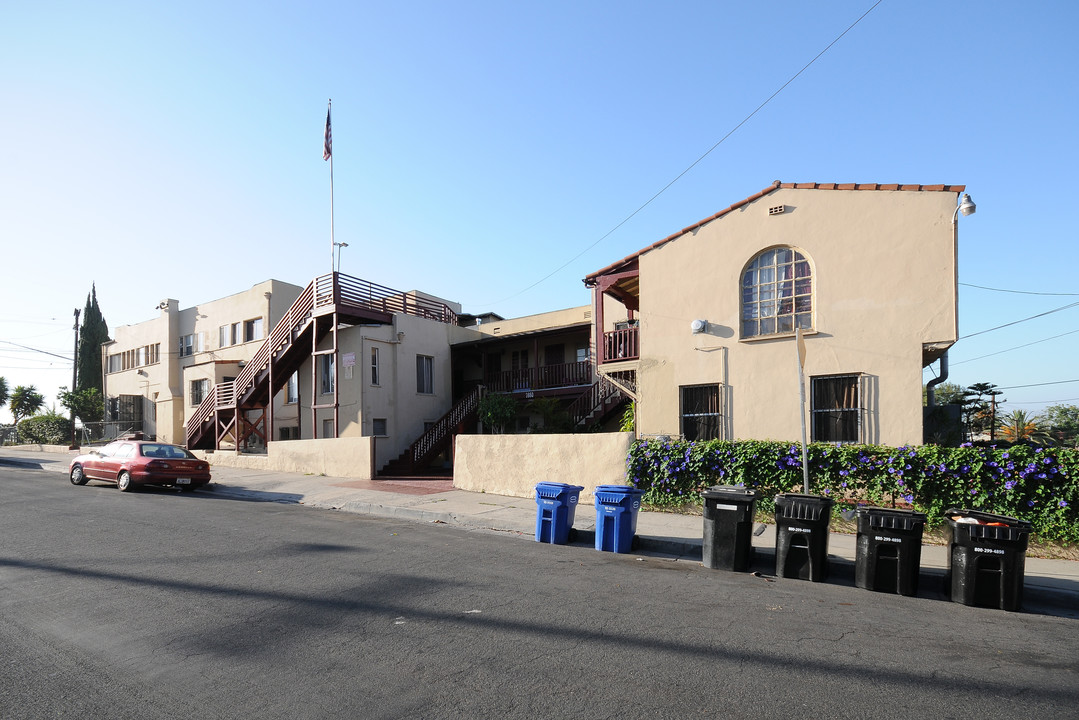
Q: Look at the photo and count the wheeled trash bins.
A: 6